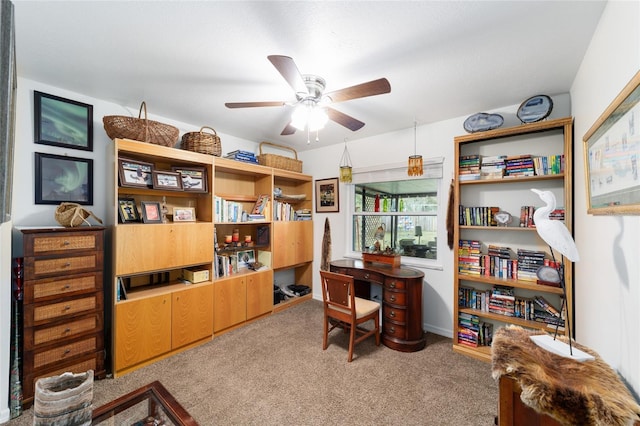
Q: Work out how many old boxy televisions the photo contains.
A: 0